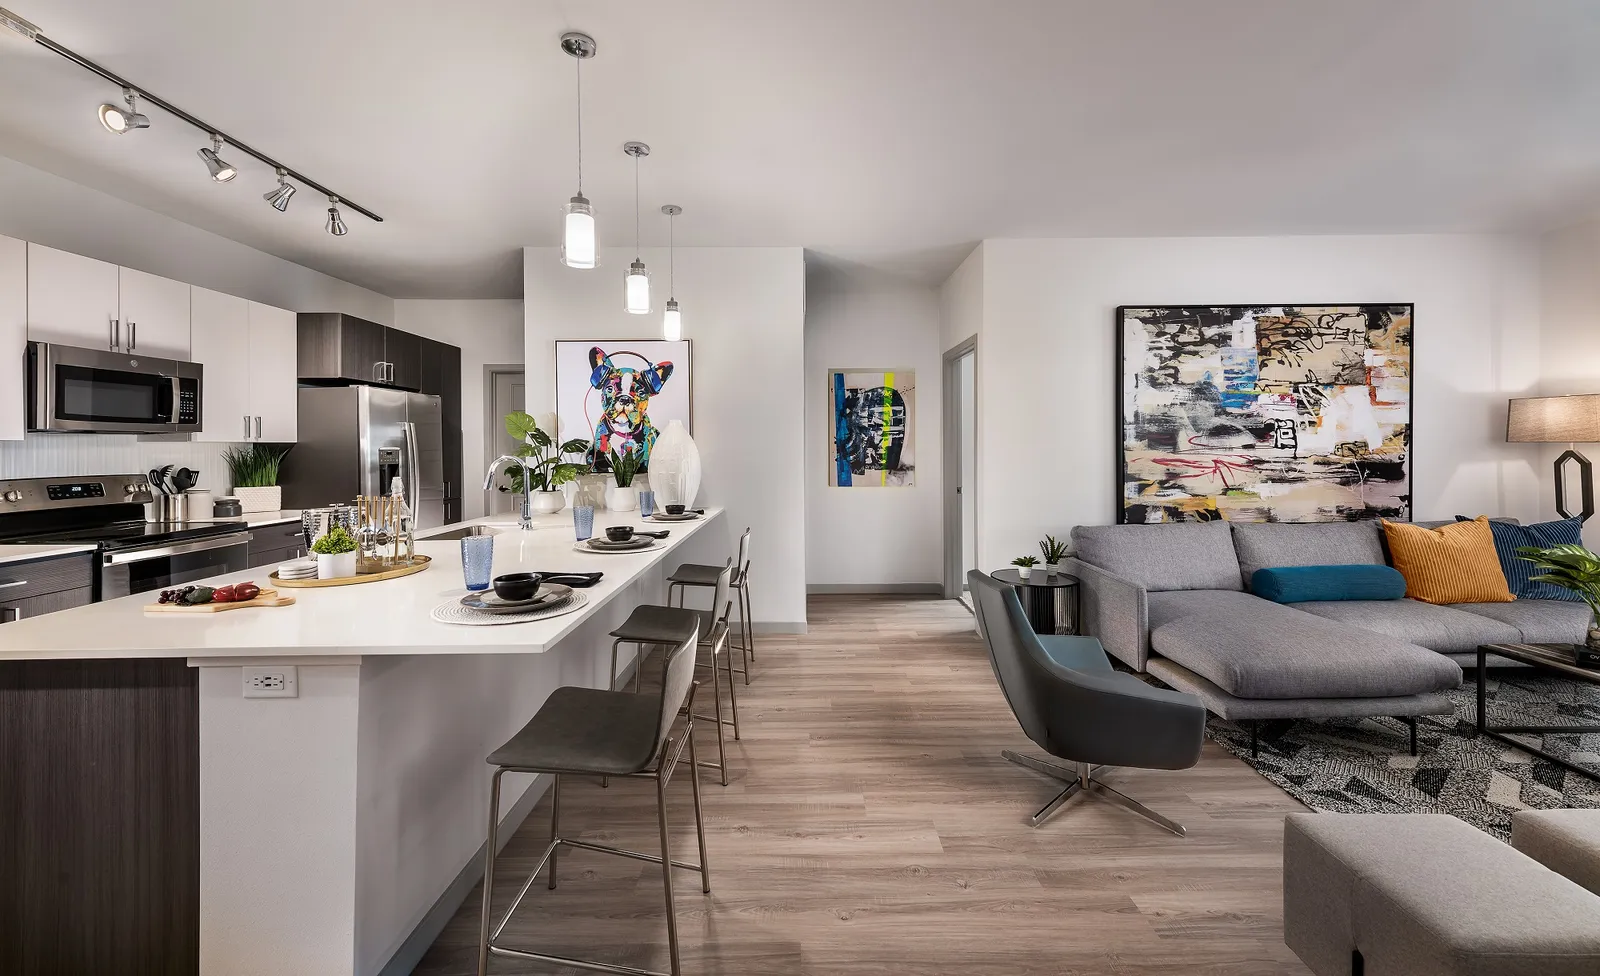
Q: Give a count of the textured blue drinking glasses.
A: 3